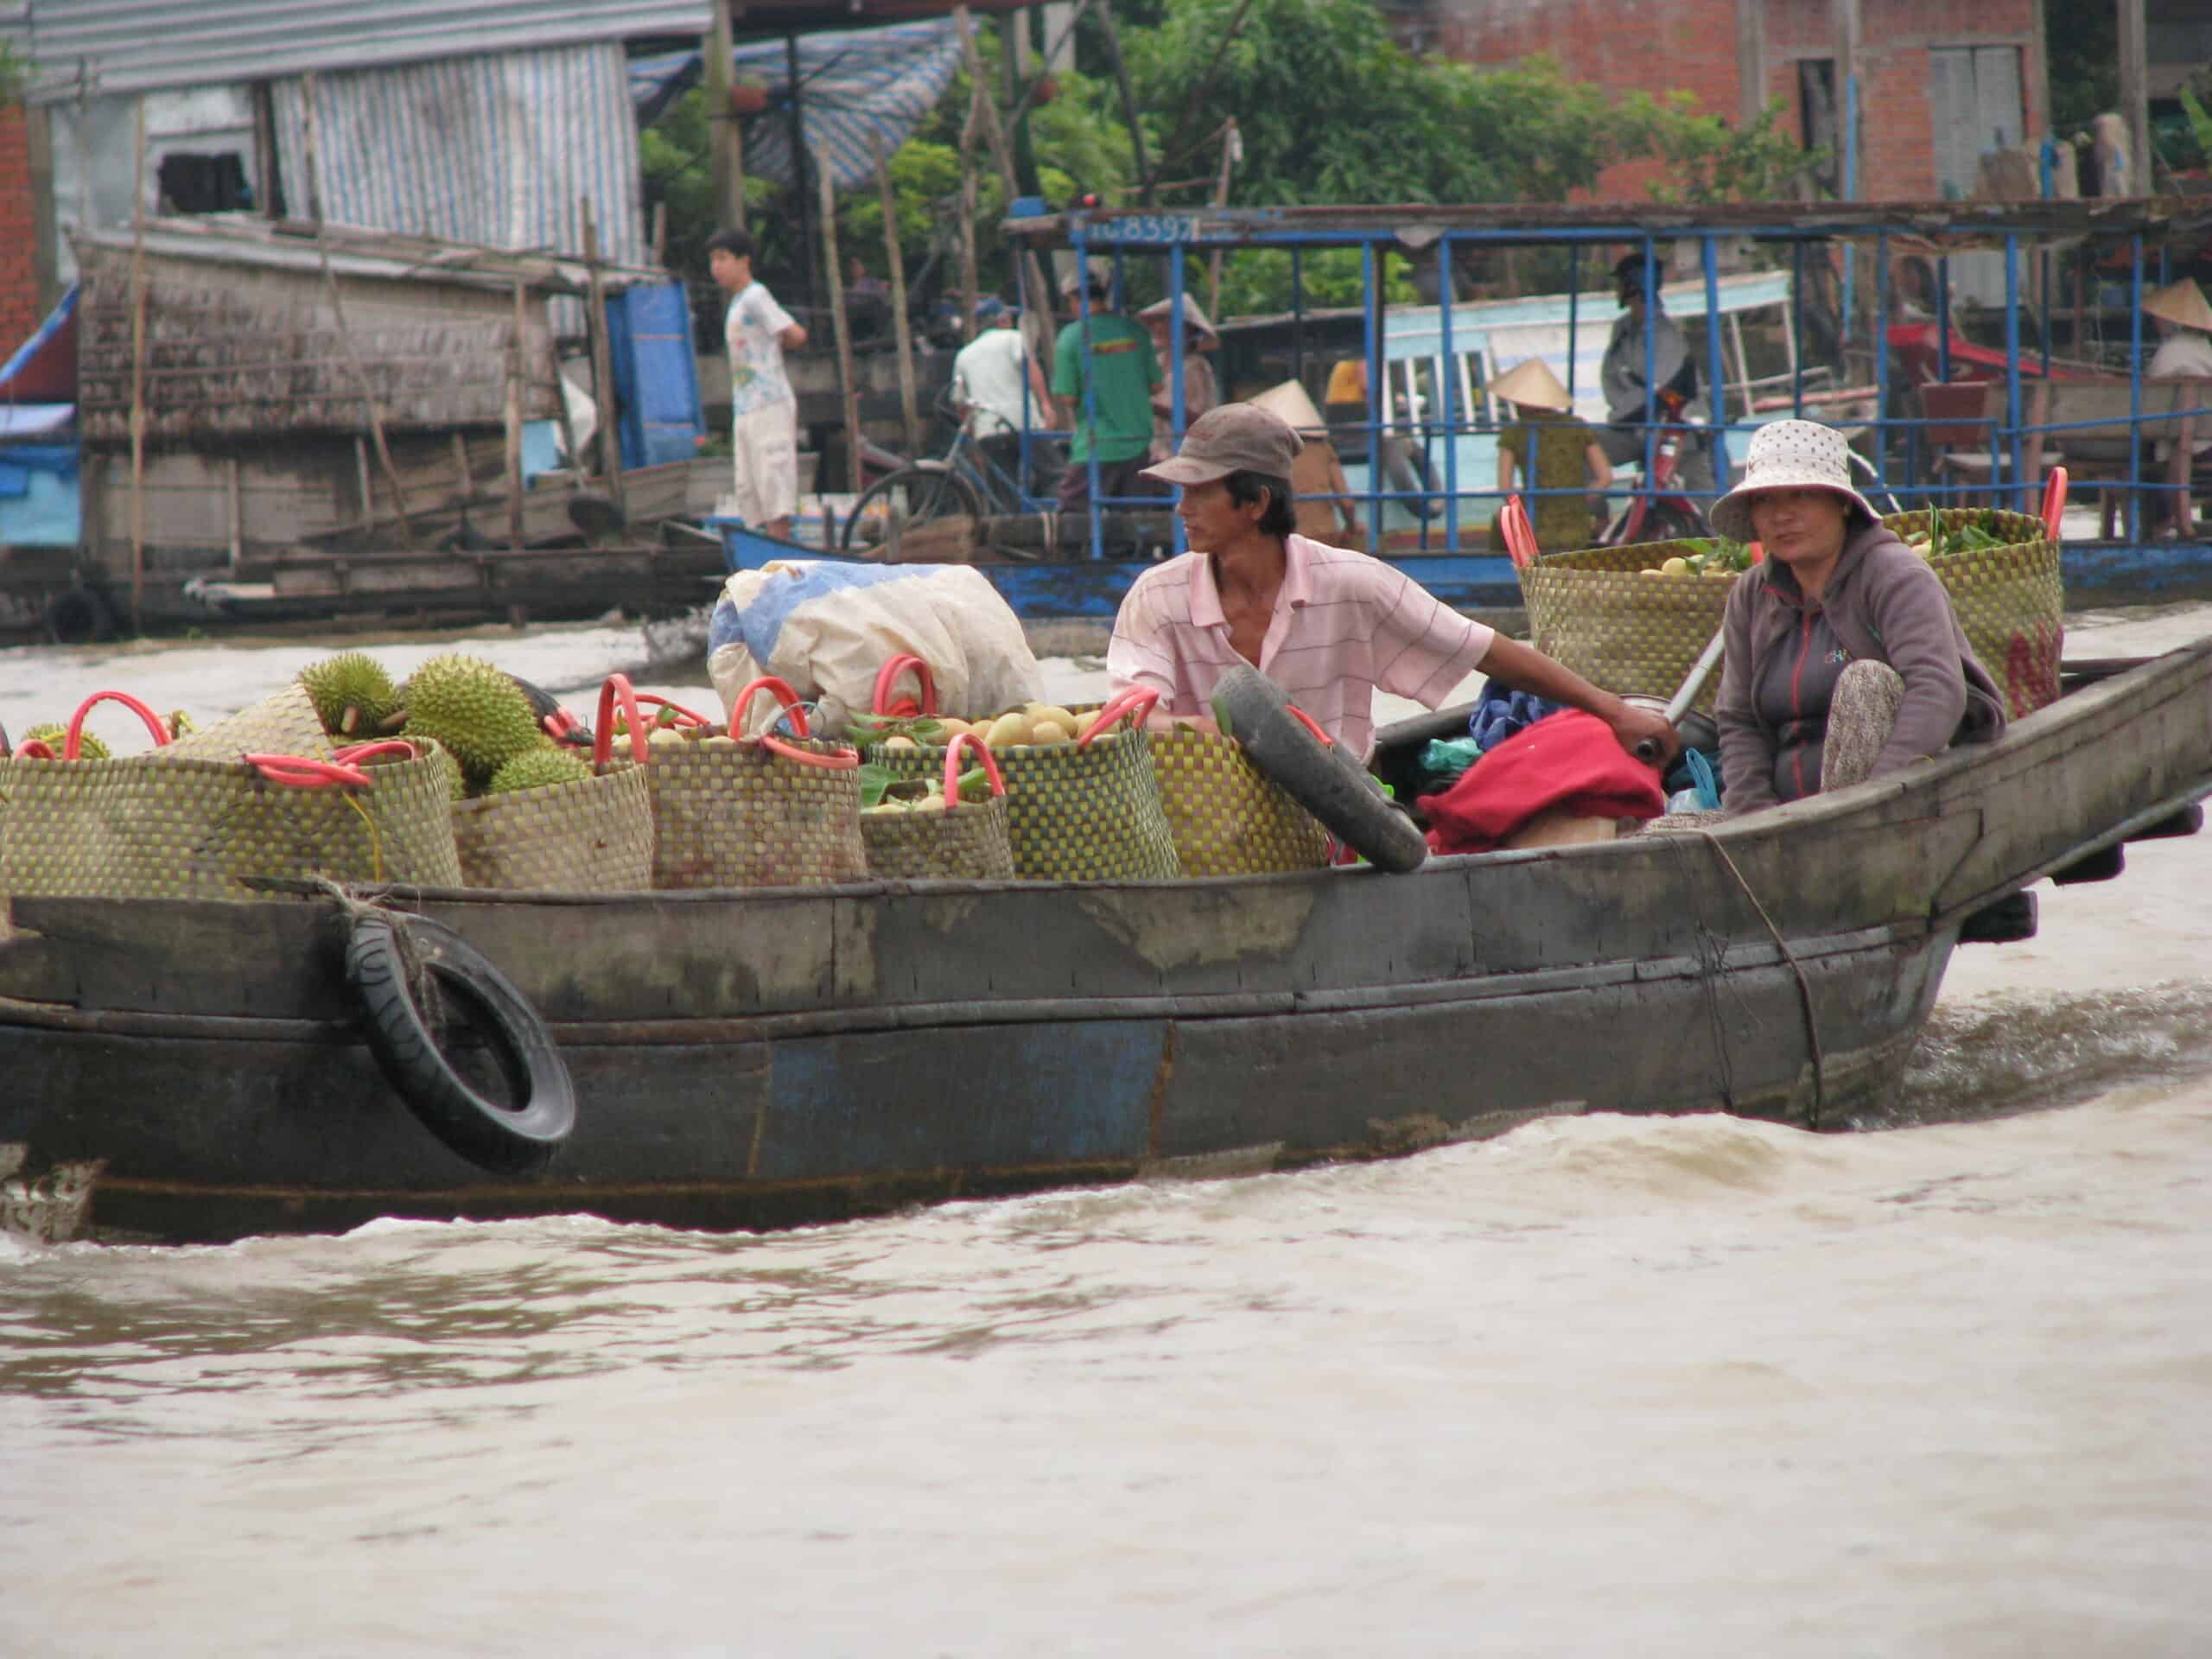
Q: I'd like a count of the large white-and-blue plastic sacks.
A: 1